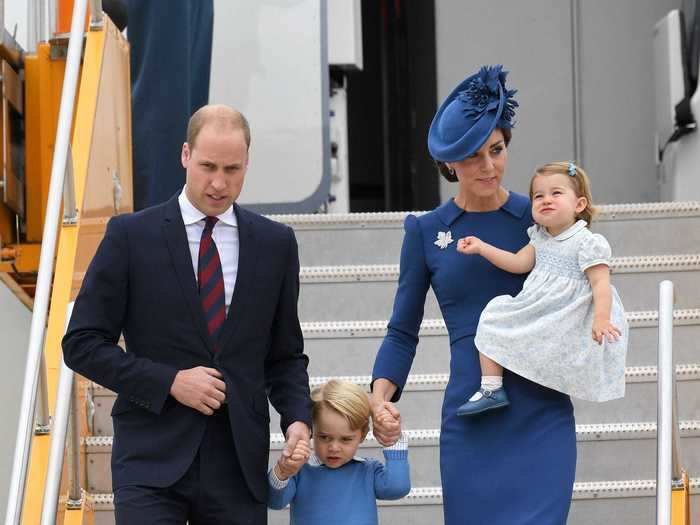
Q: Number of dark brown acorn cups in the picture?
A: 0